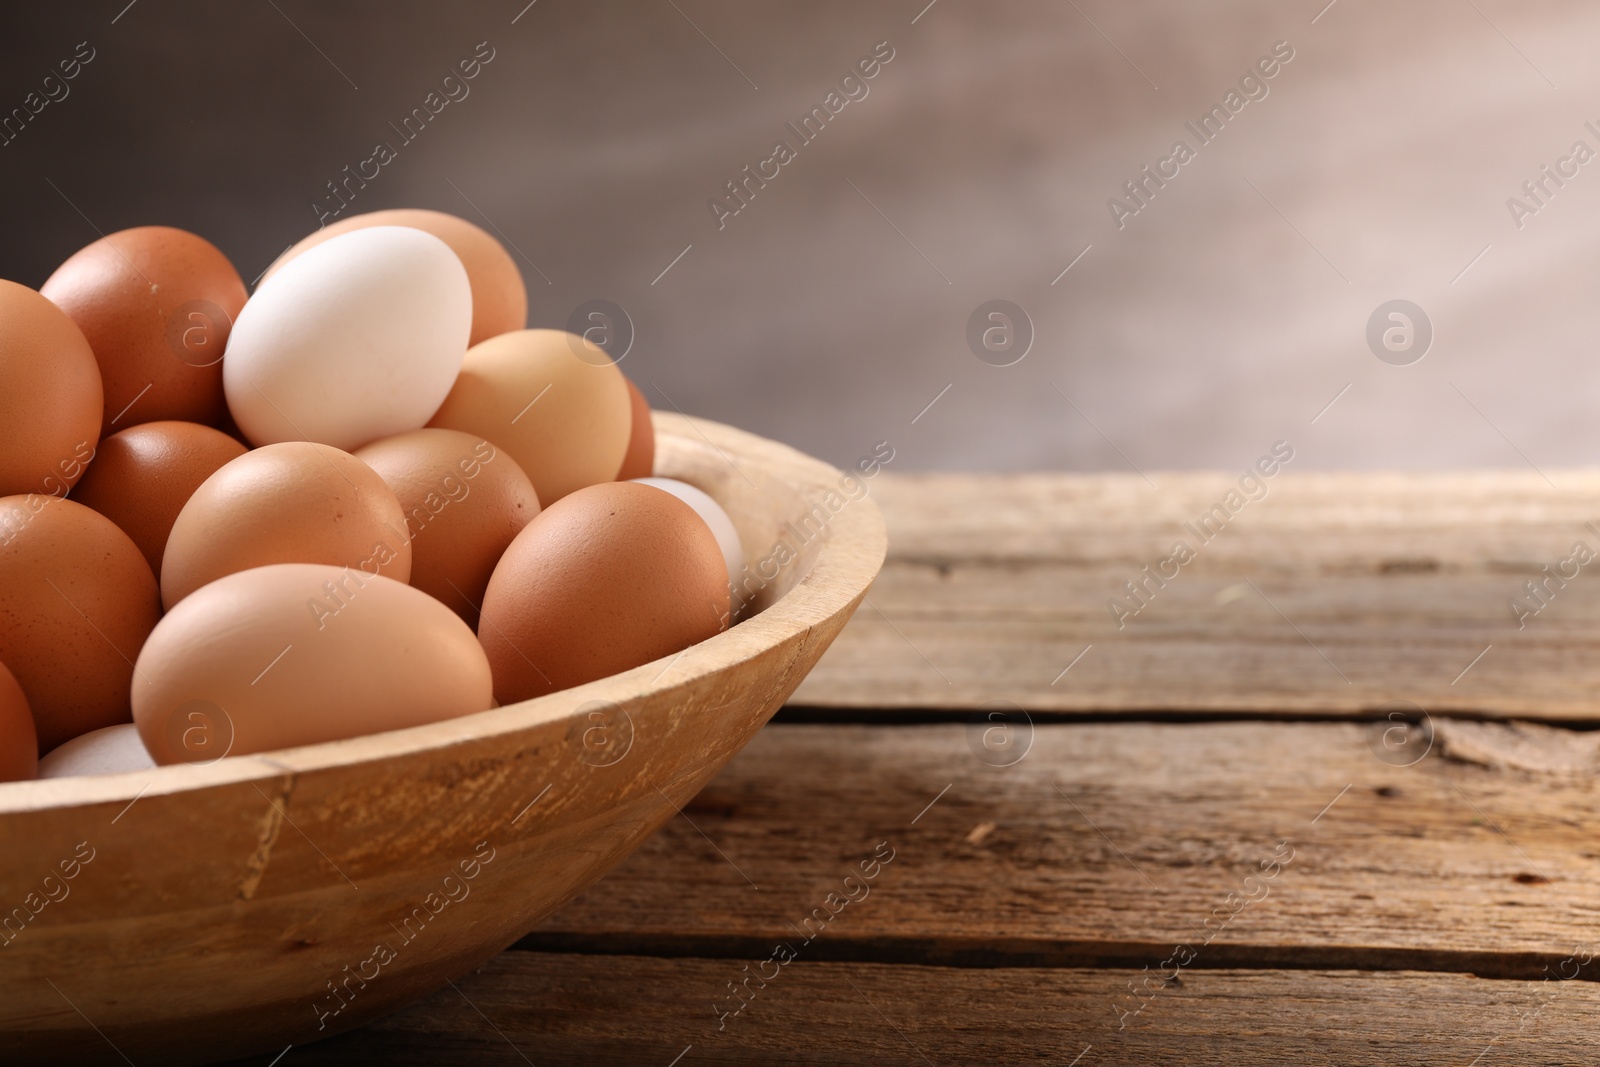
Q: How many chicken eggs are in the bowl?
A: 15